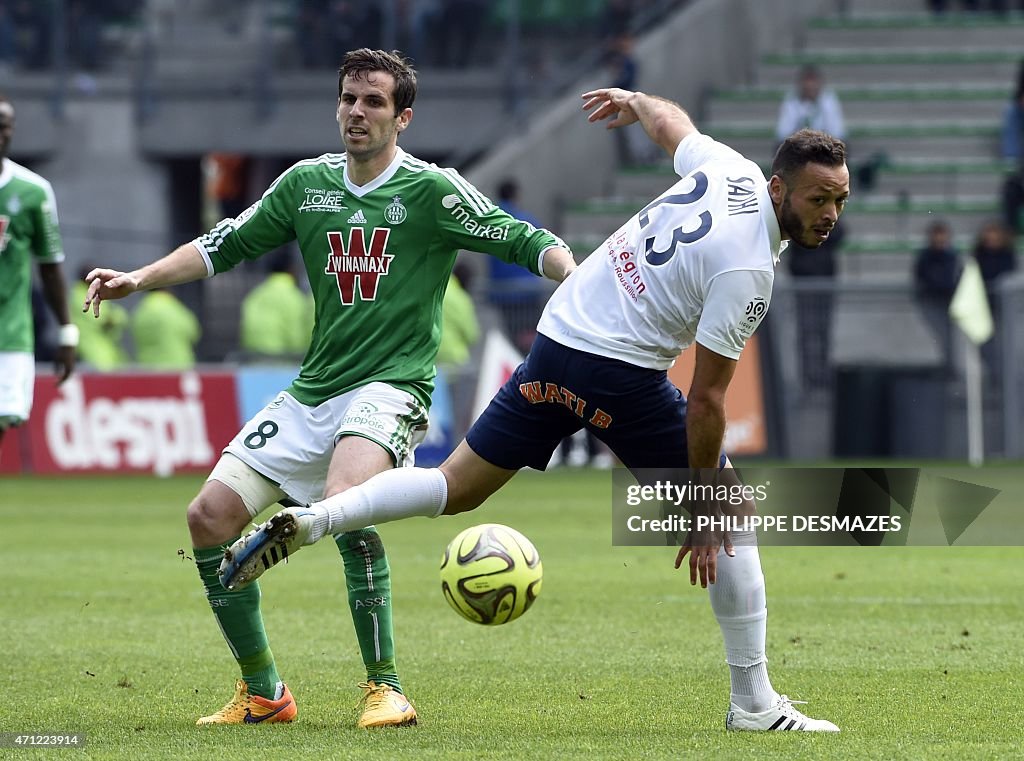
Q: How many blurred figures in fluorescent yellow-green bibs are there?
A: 4